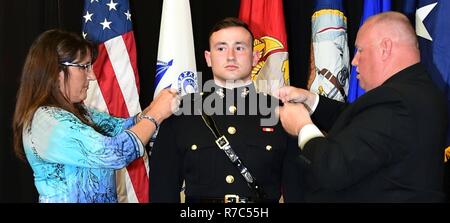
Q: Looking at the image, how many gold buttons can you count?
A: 5